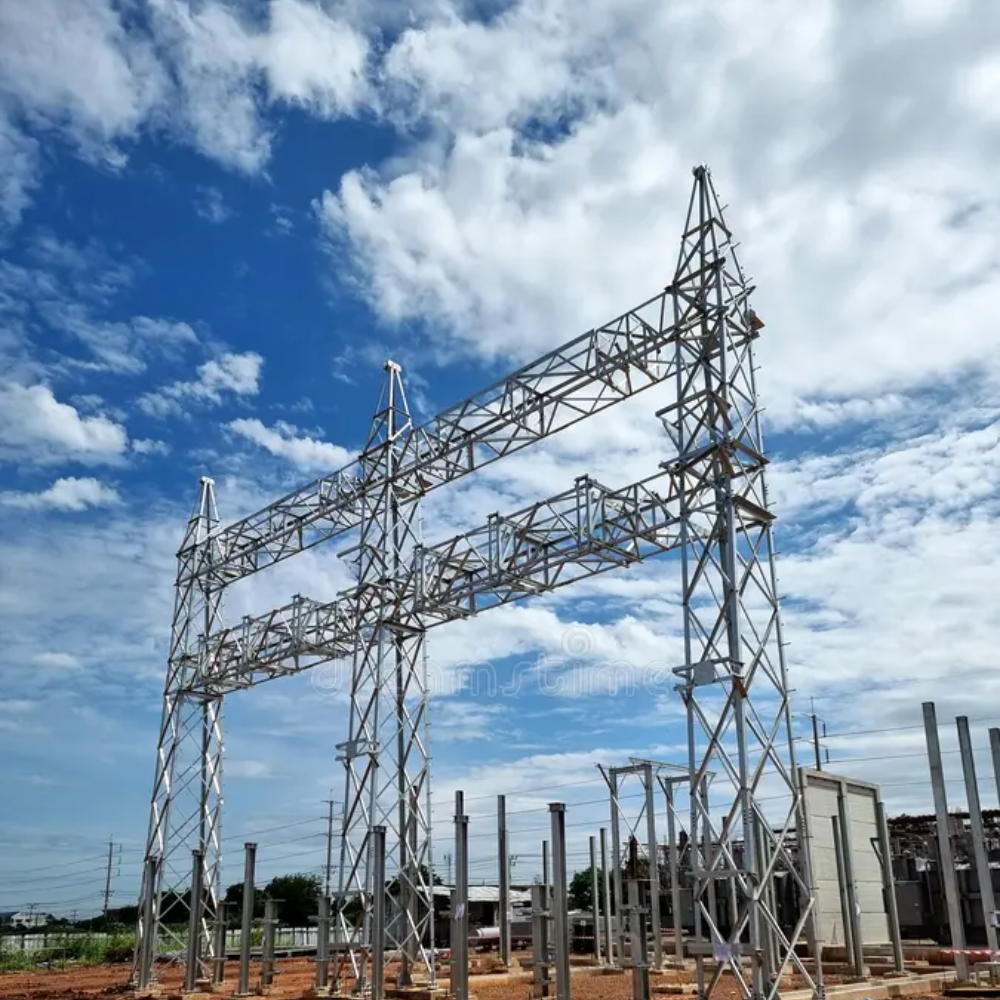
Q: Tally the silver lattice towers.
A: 3